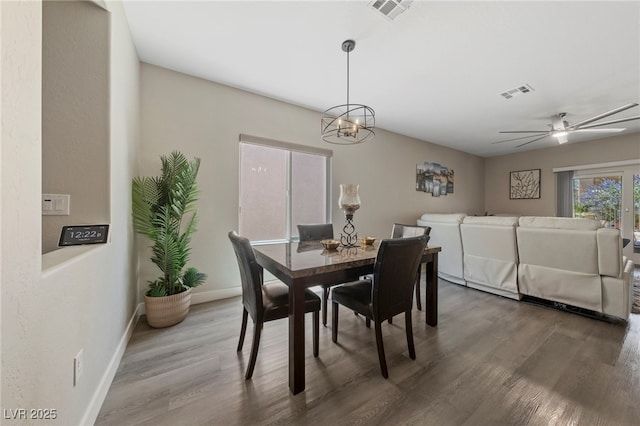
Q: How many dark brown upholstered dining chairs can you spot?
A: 4